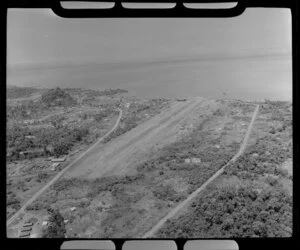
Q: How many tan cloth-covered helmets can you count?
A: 0